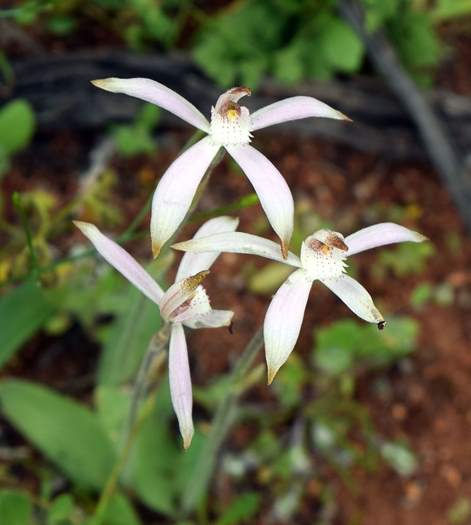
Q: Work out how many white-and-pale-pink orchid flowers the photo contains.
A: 3